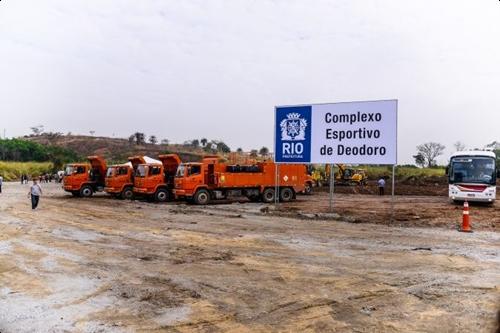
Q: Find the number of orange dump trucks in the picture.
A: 4